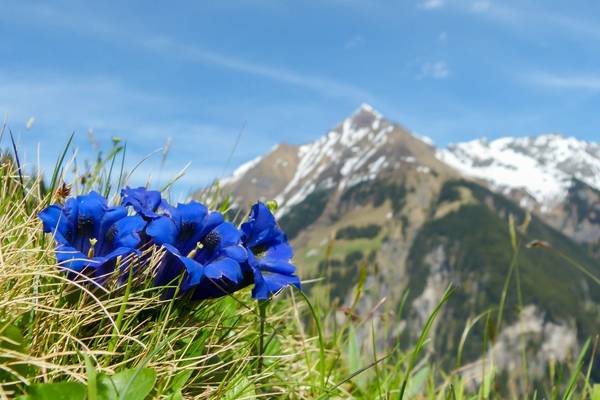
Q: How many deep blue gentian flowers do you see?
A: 4